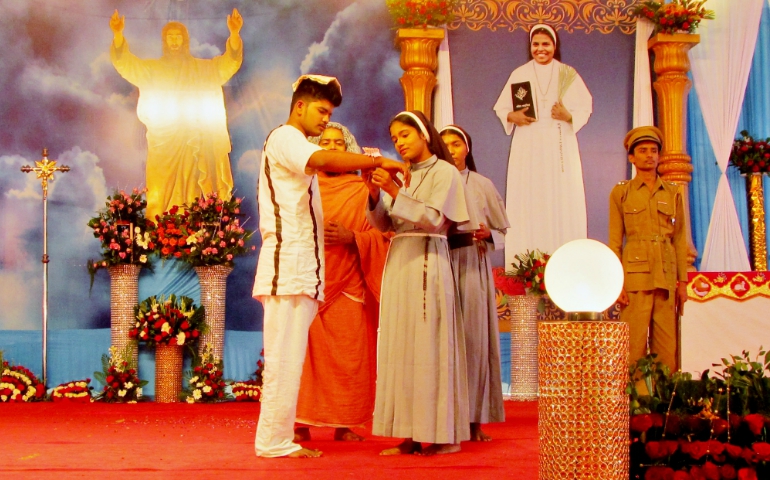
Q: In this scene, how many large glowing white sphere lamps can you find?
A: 1